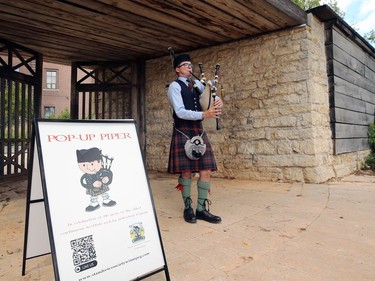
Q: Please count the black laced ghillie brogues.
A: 2